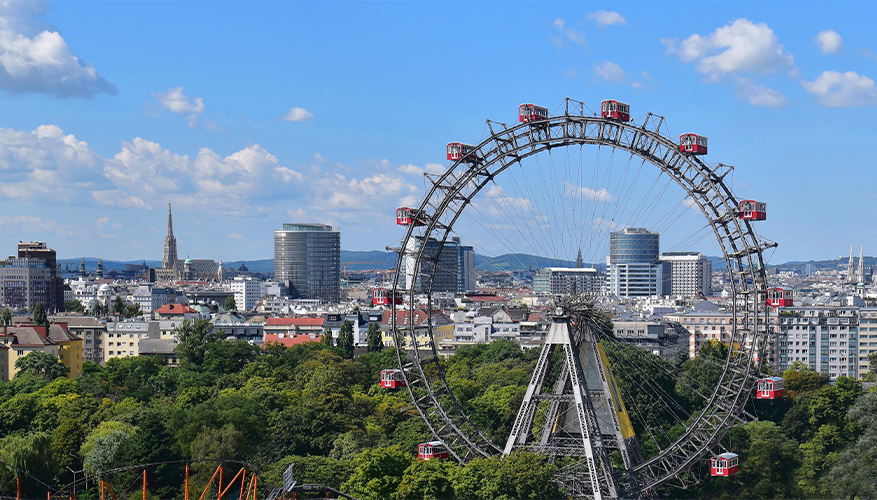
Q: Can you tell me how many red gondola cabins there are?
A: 12